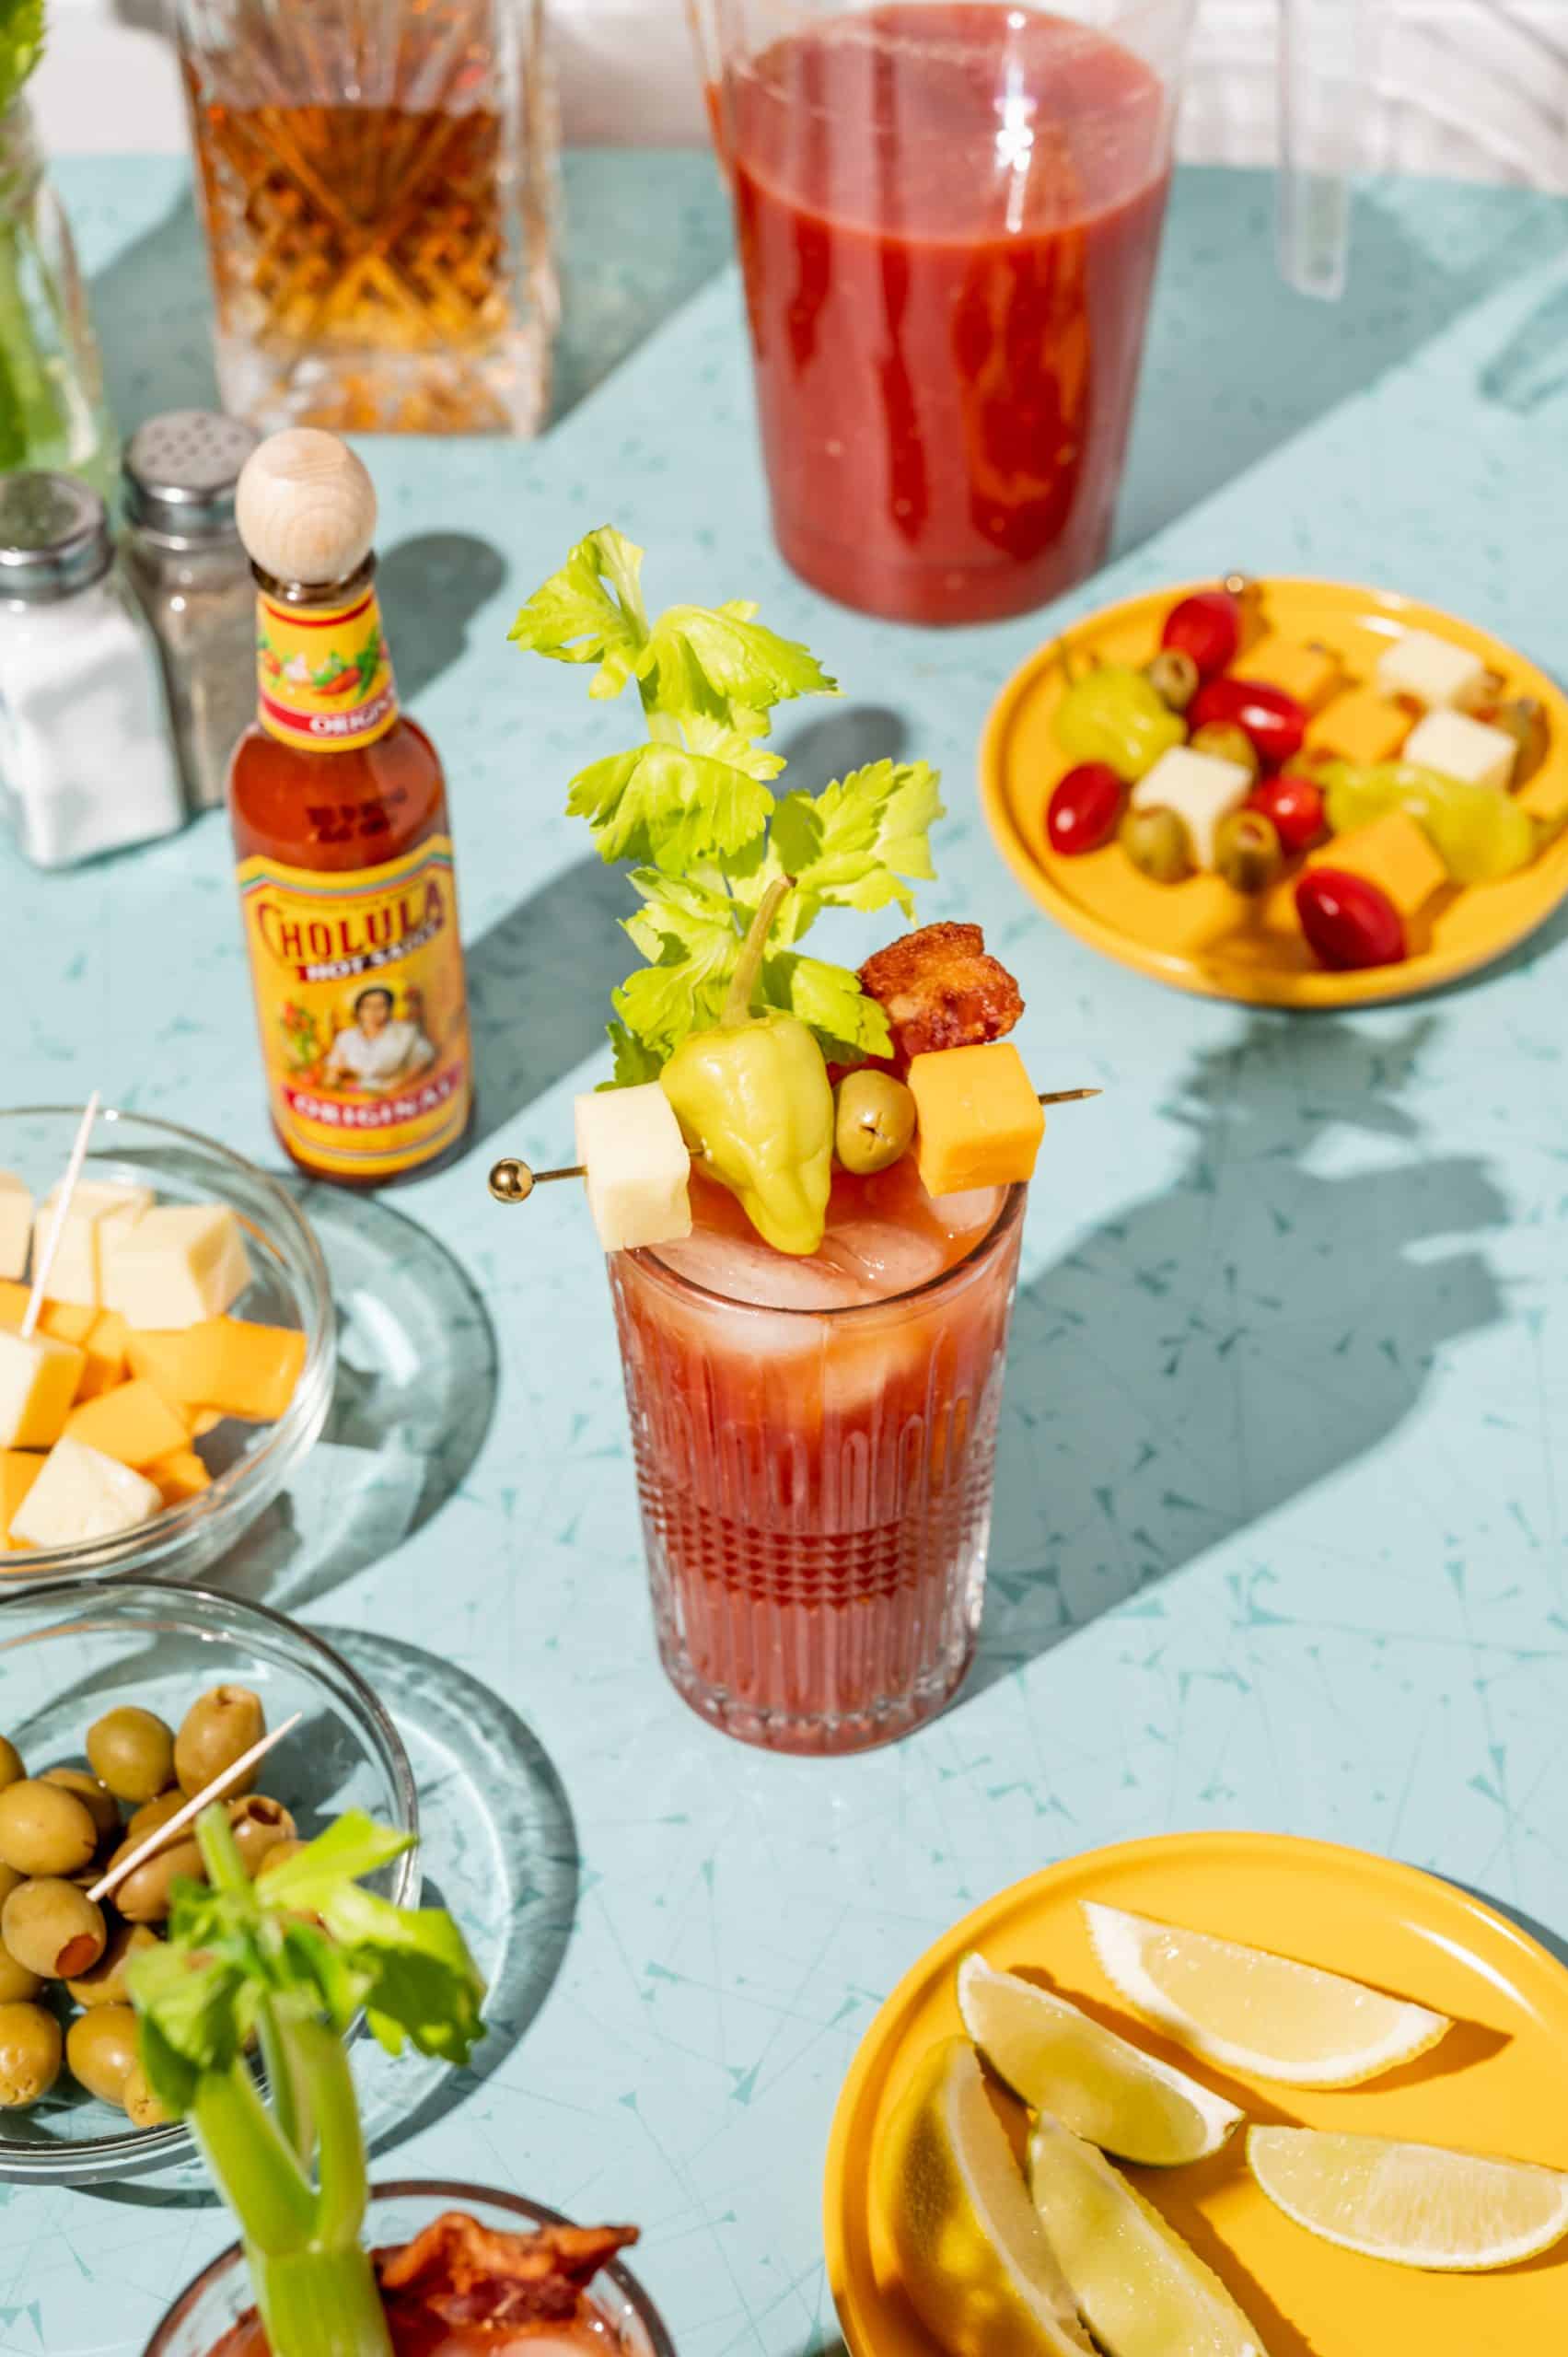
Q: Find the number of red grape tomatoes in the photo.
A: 5